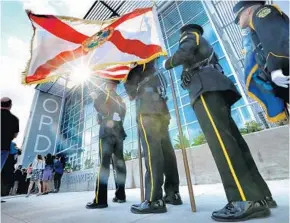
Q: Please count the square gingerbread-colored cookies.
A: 0